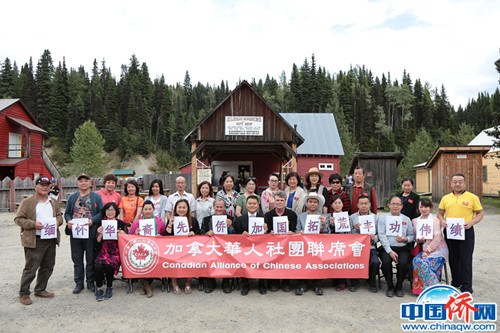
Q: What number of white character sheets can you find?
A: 14